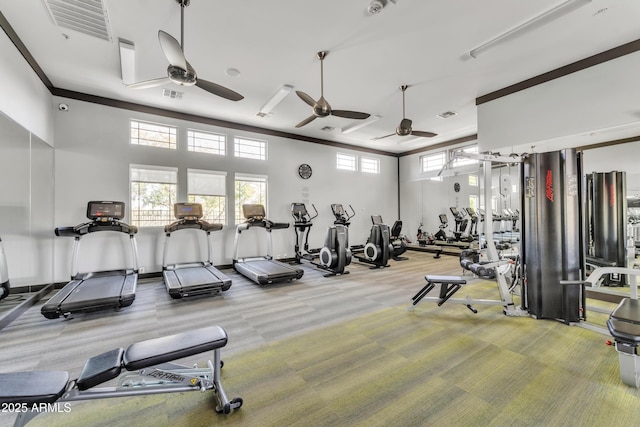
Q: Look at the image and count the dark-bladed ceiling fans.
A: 3